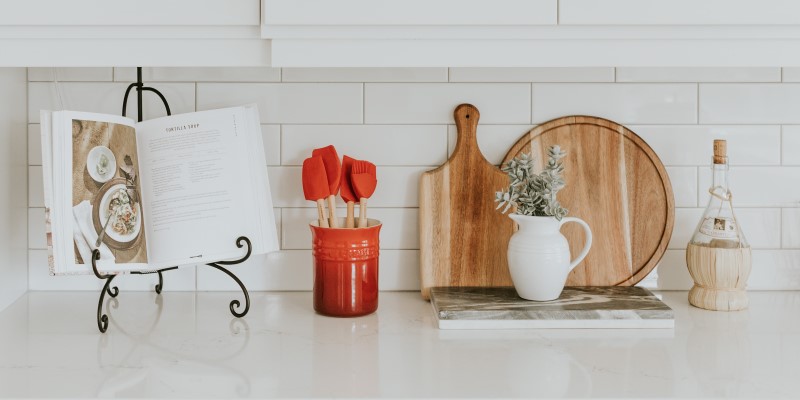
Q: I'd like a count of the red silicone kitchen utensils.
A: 4